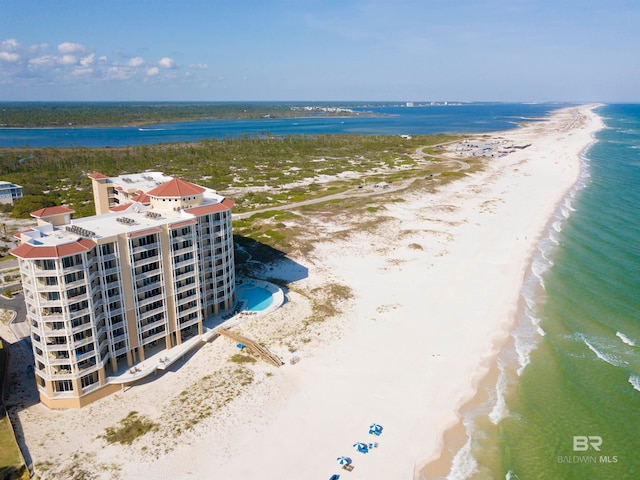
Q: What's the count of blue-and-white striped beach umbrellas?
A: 3